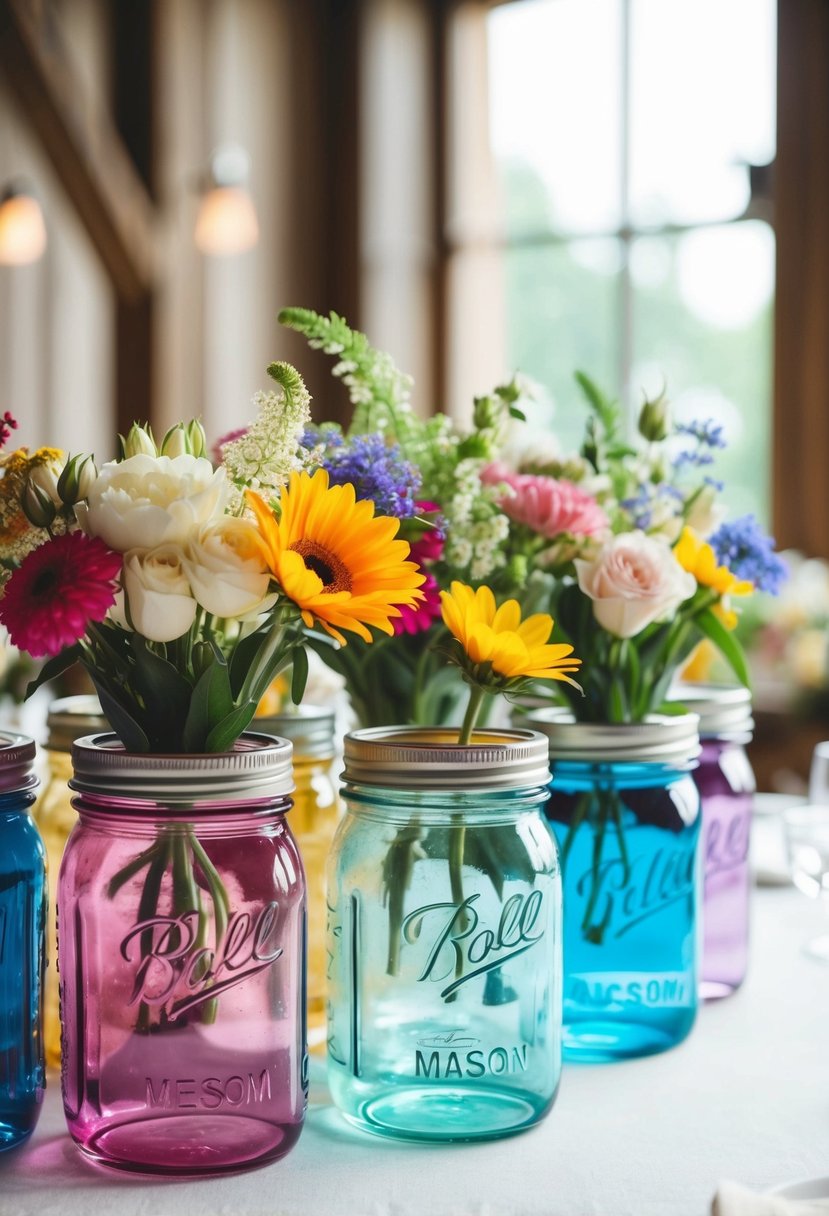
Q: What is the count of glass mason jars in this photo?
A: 7